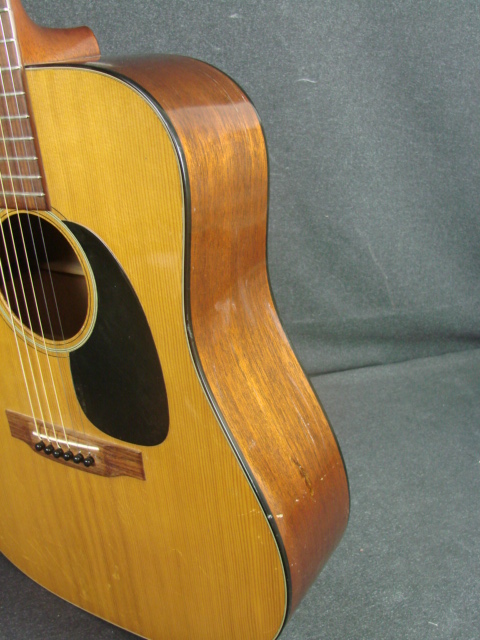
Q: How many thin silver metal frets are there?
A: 9